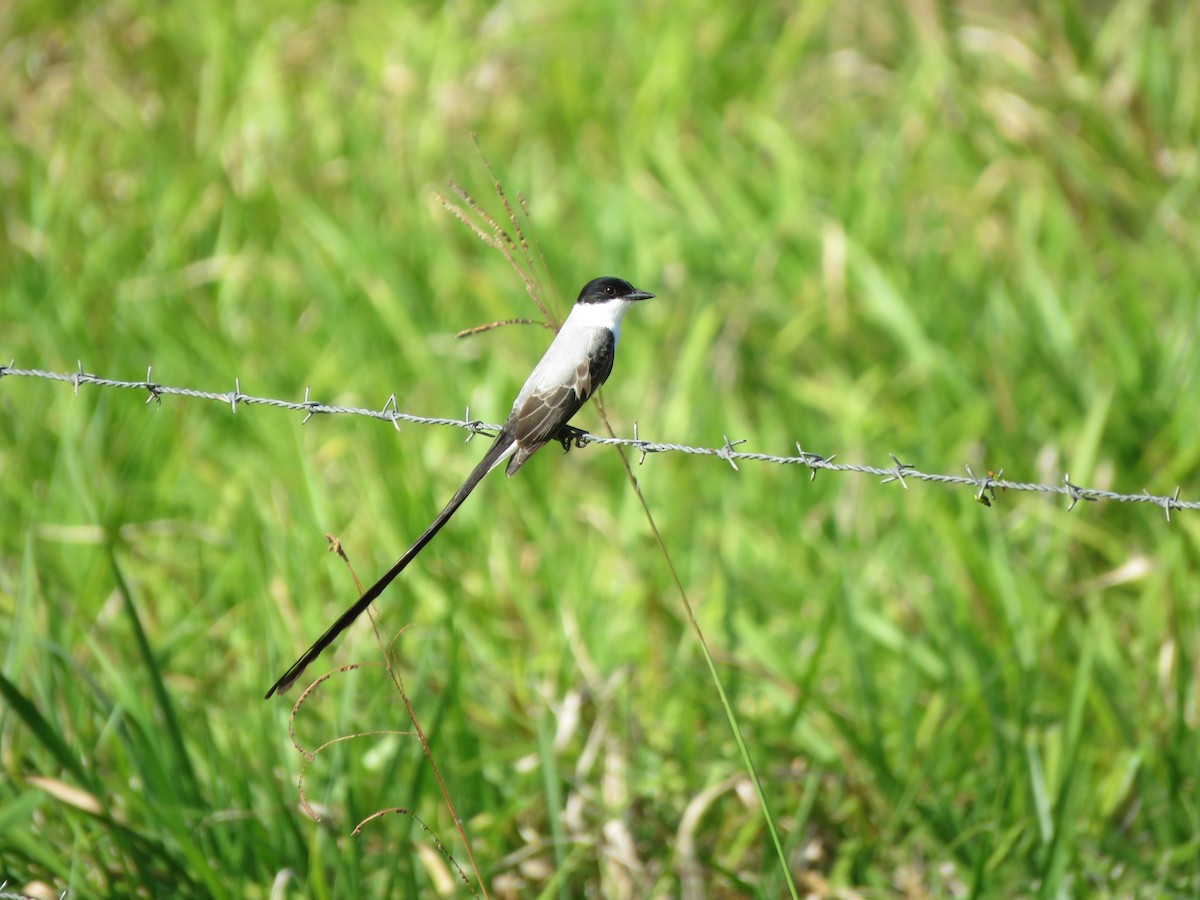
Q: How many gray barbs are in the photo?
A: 14